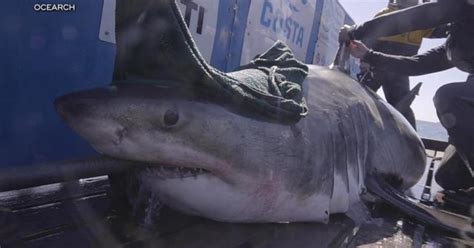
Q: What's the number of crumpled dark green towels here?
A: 1